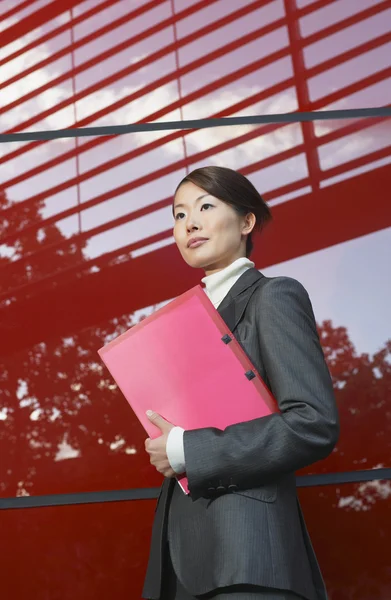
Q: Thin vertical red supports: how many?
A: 2